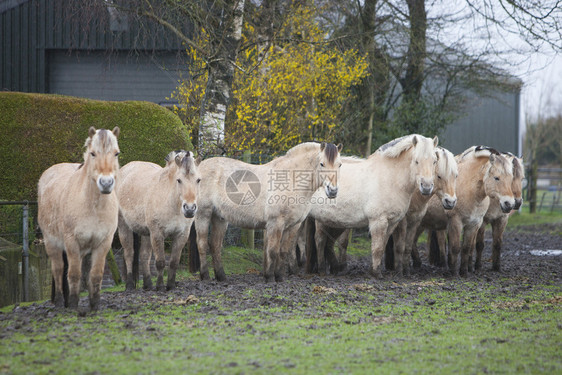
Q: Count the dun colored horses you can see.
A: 7